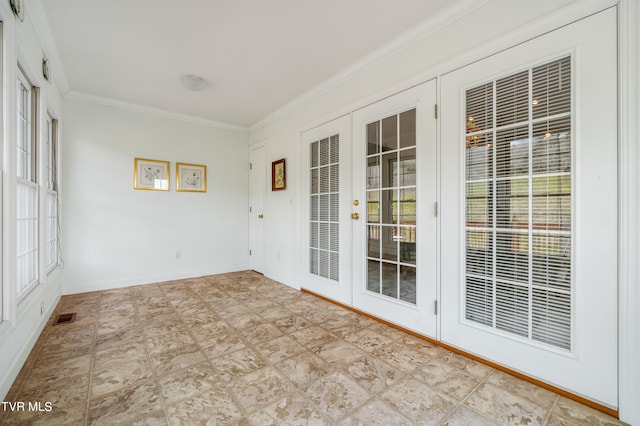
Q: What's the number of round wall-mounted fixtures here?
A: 2